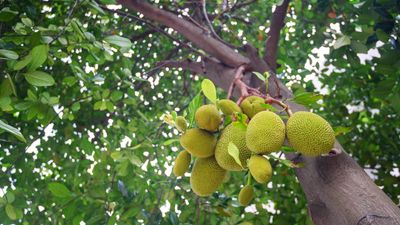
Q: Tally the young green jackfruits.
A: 12